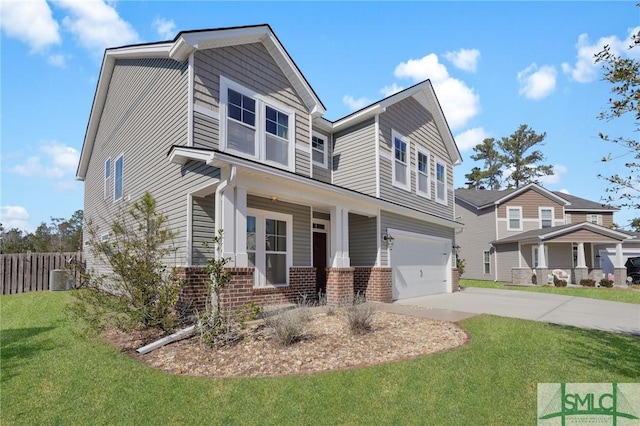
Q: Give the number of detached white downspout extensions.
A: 1